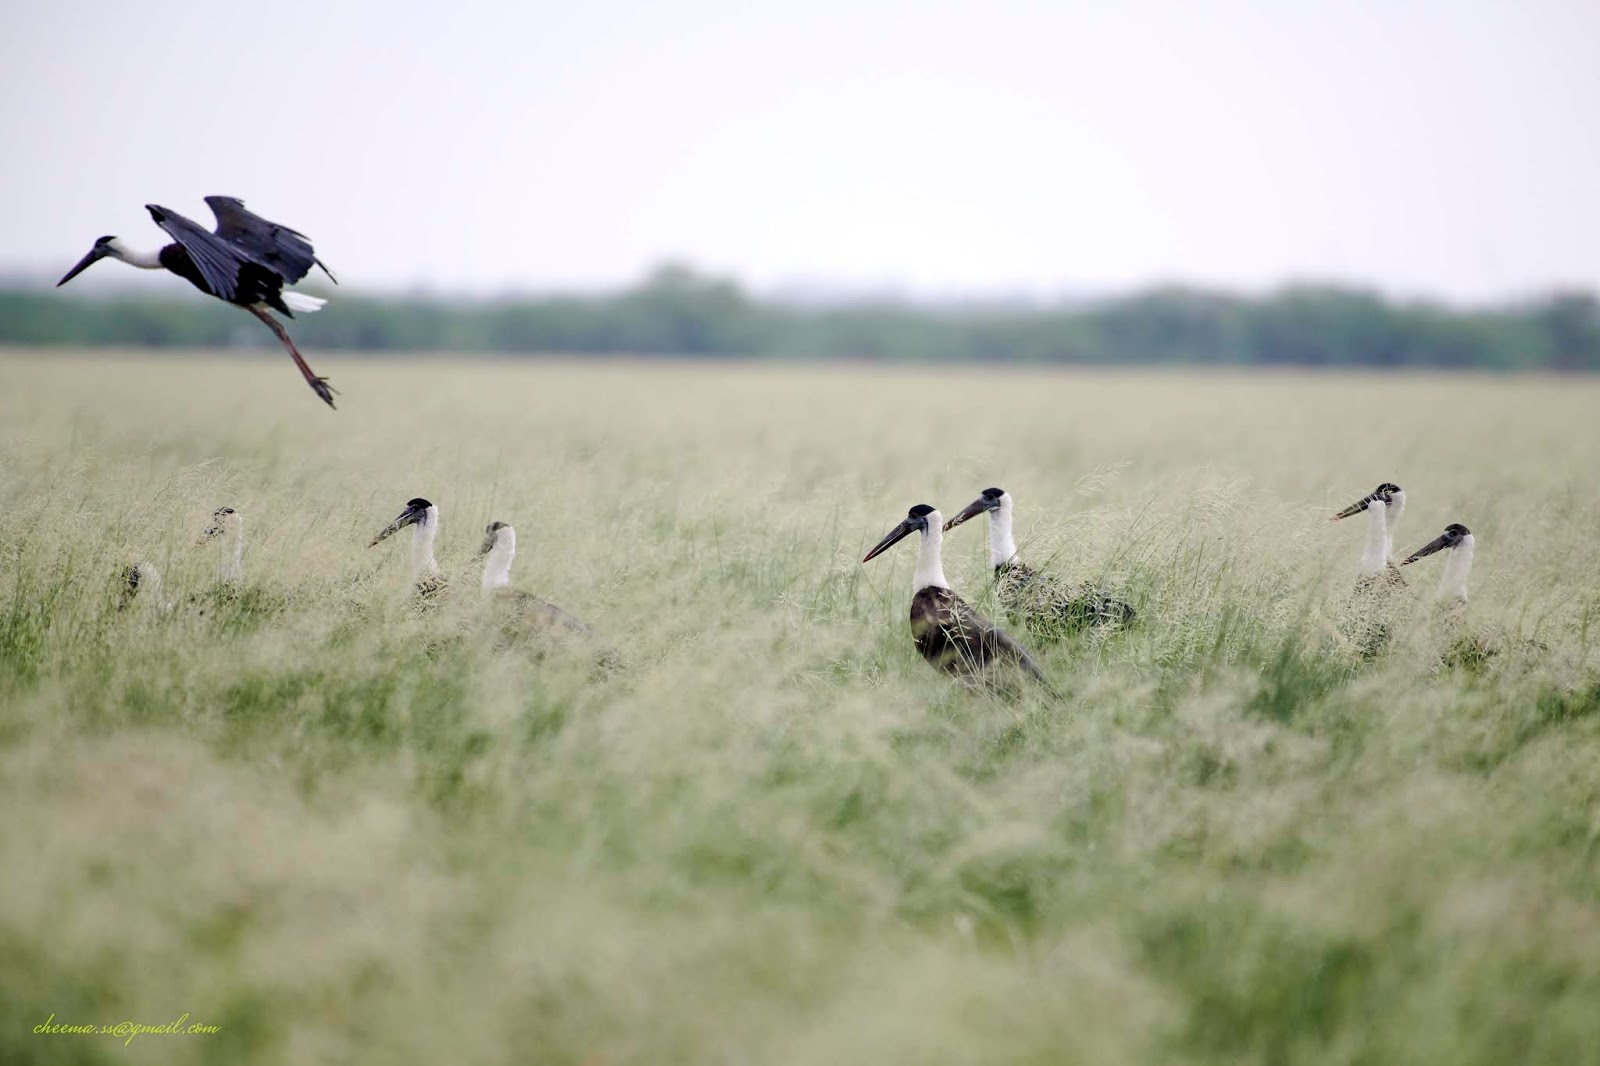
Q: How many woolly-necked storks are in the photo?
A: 10